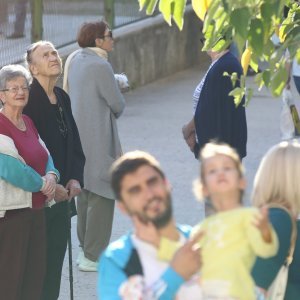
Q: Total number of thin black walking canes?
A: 1